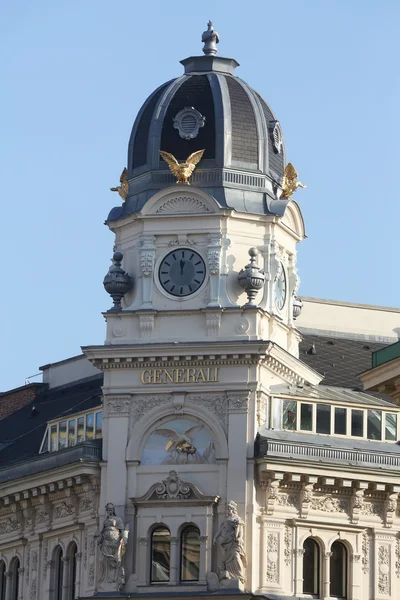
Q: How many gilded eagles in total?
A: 3